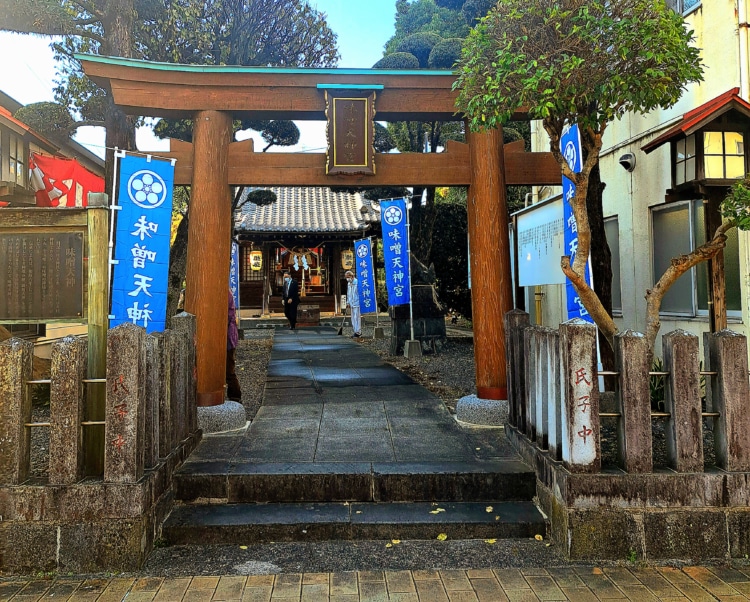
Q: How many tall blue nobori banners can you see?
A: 5